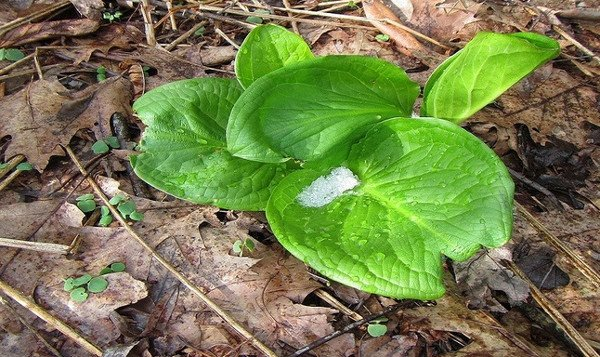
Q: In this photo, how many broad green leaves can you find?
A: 5